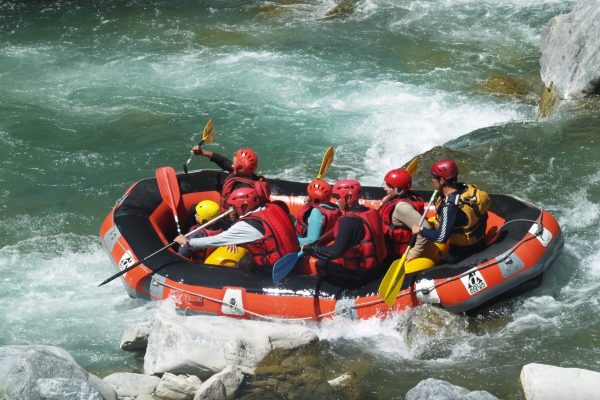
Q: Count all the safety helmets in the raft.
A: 7